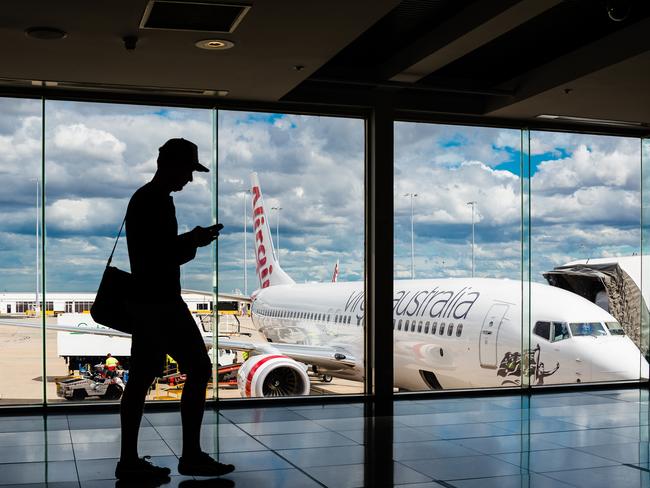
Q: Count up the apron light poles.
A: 5